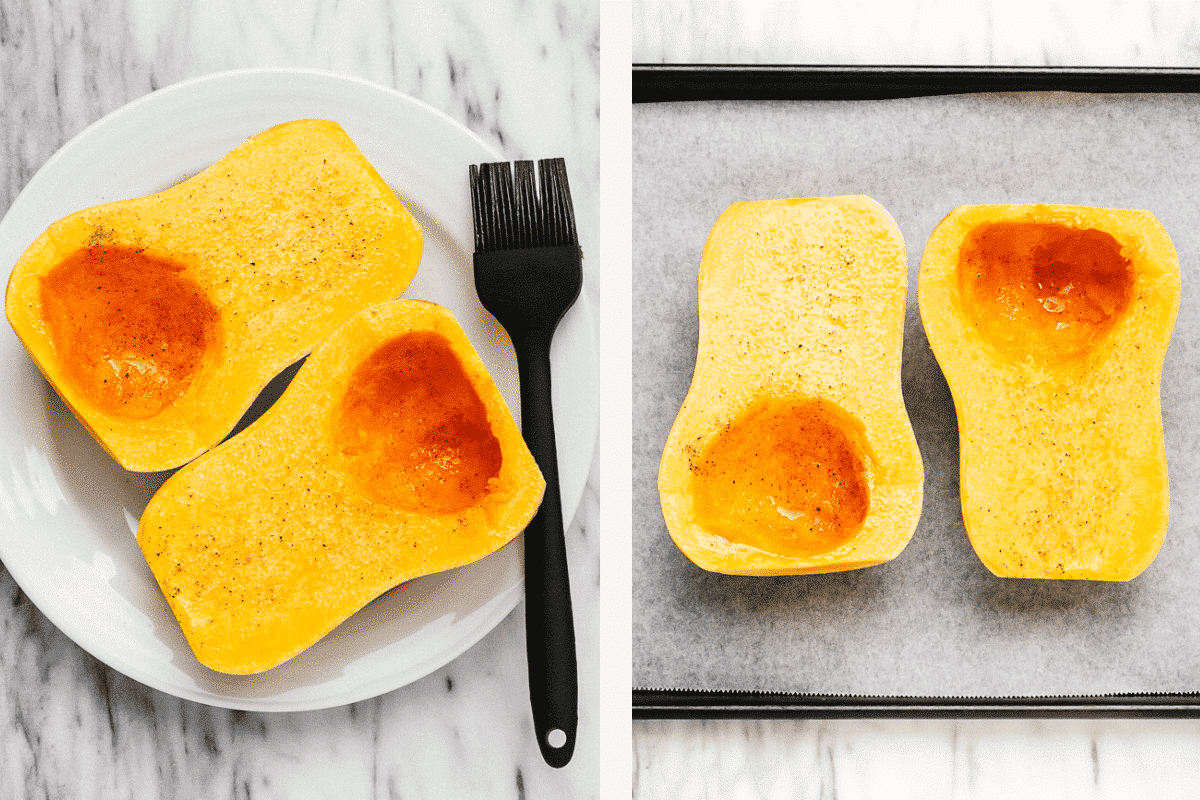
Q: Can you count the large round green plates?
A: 0